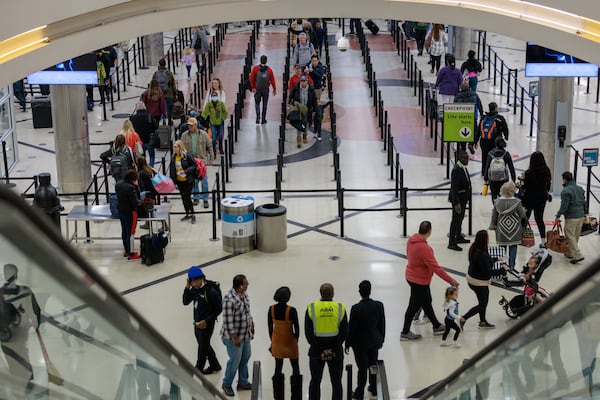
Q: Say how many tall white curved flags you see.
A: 0